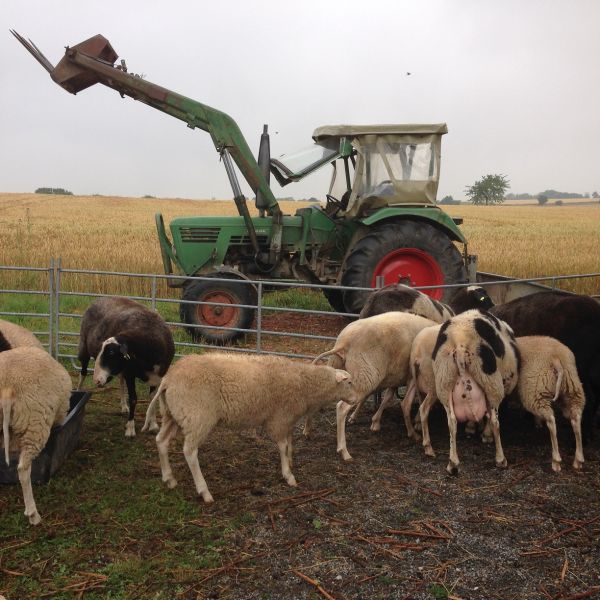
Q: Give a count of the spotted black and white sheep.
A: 2